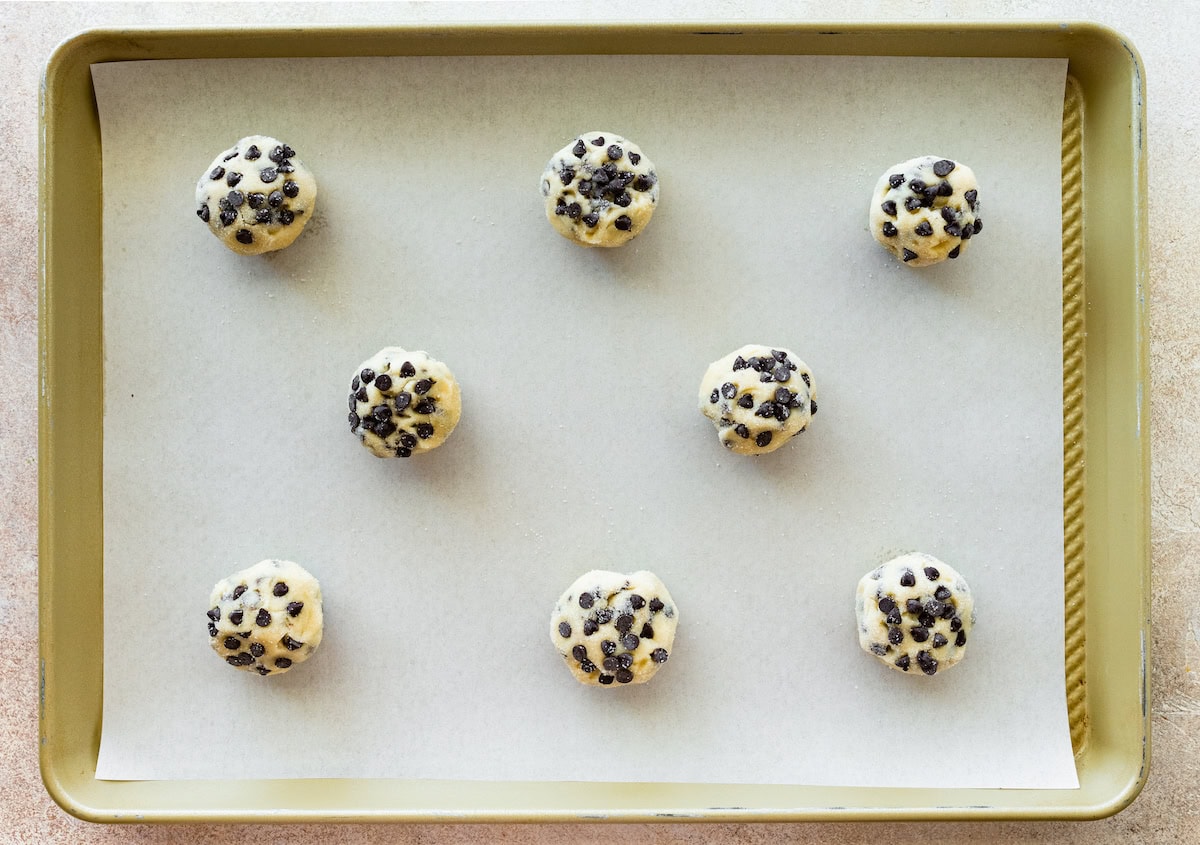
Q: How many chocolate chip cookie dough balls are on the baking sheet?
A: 8